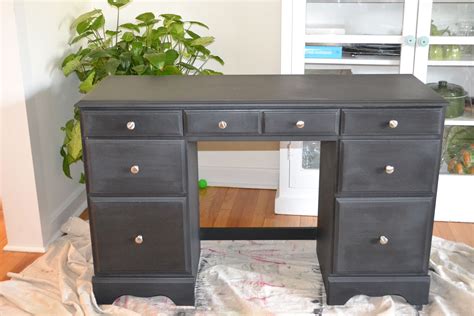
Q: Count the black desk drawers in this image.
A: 8